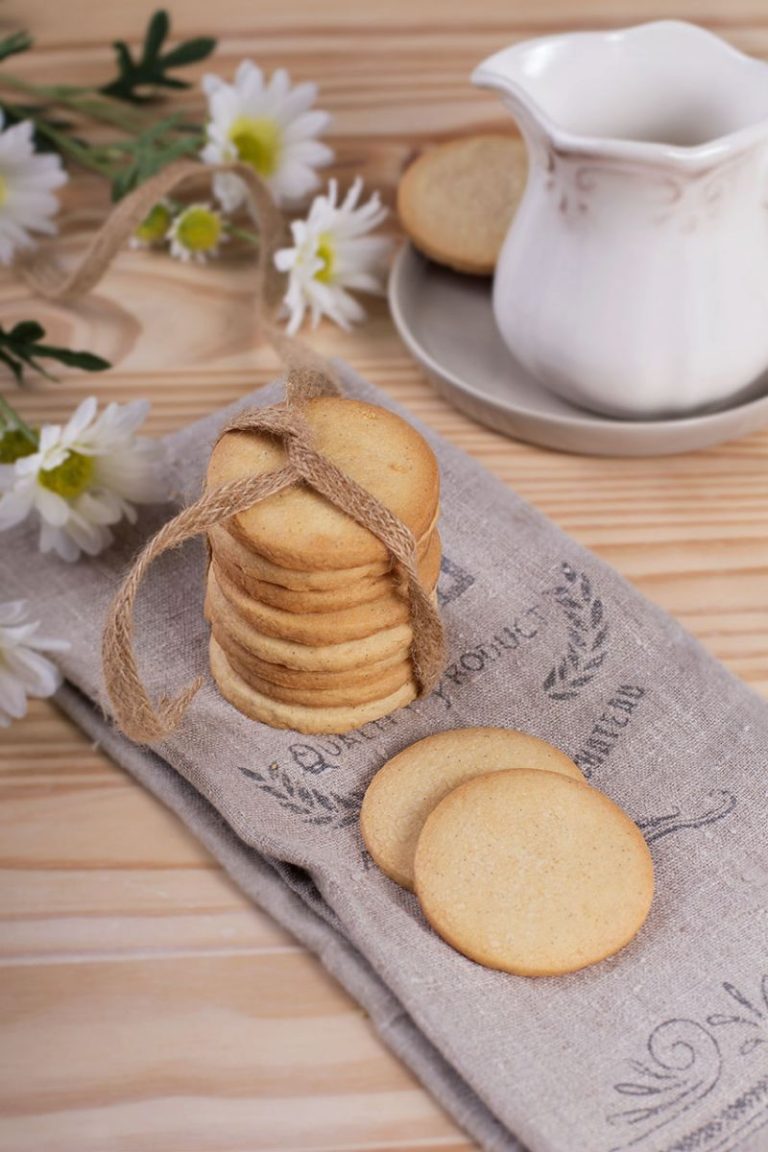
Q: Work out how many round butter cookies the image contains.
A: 11